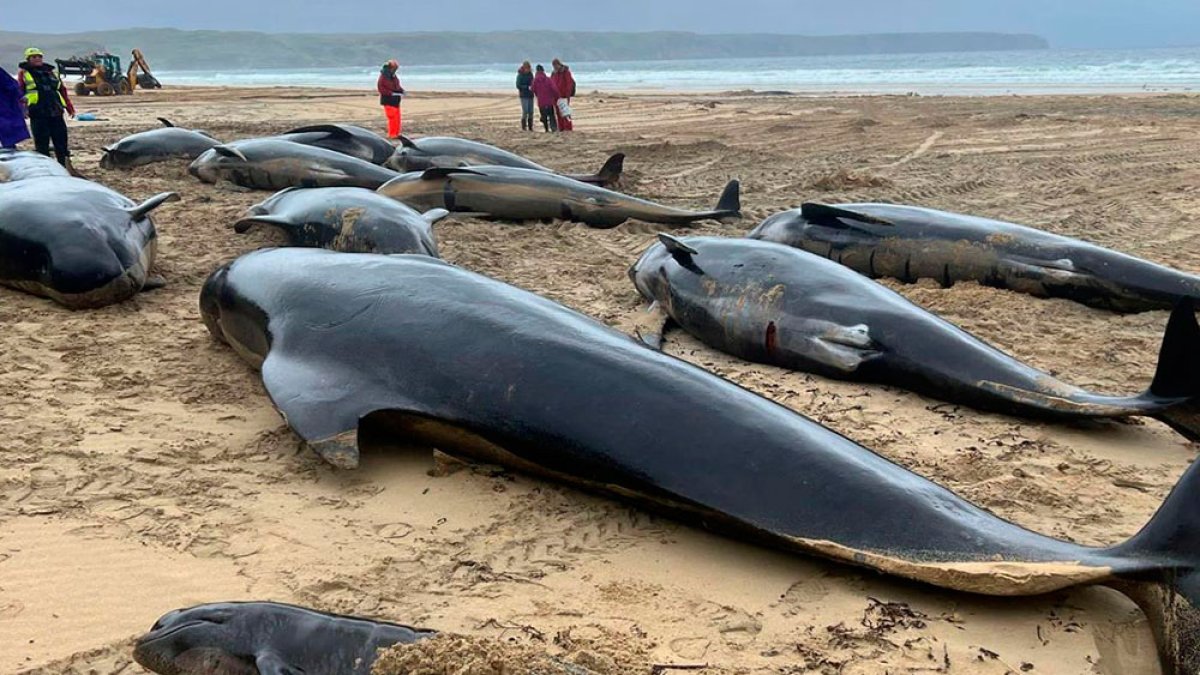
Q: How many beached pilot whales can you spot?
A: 12